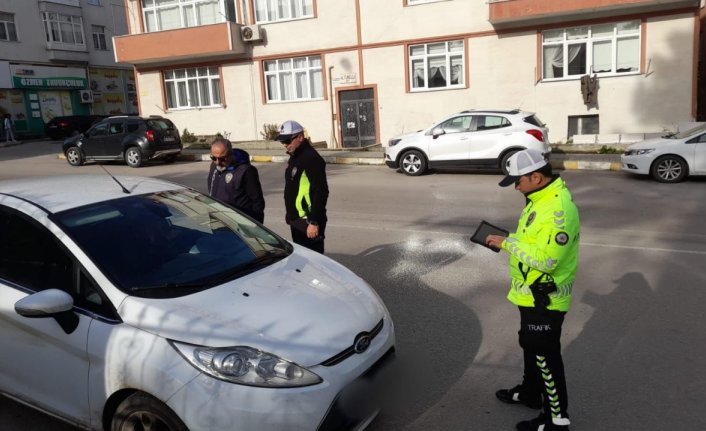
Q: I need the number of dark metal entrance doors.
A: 1